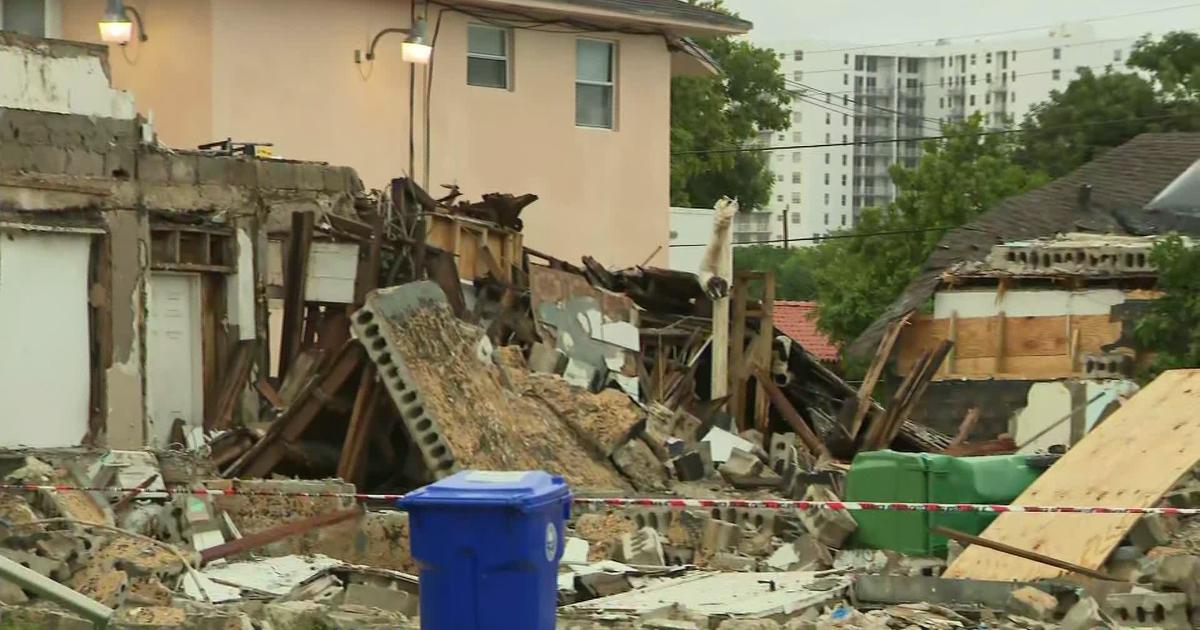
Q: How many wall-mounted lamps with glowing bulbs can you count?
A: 2